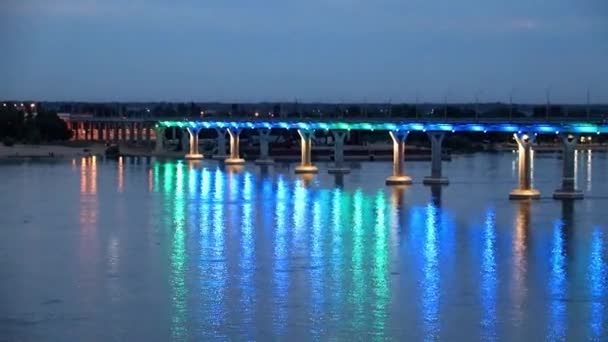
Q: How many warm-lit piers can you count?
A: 5